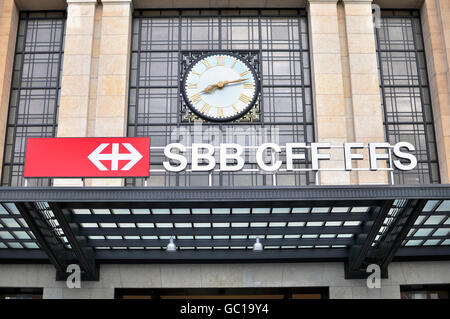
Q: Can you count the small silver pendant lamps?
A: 2